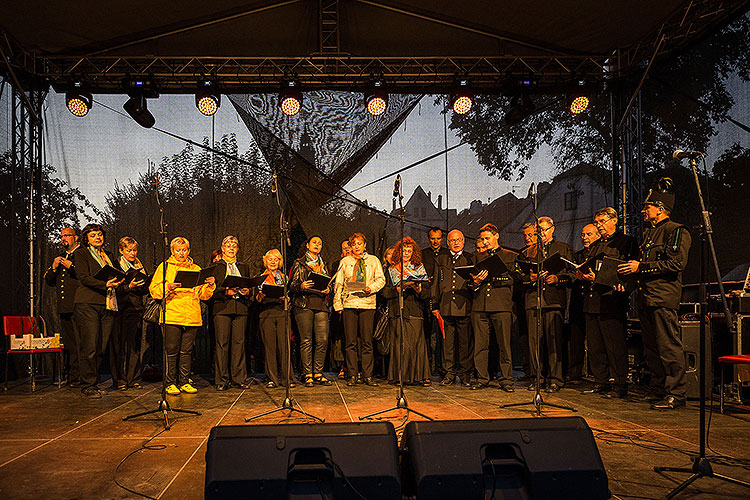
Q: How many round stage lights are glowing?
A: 6